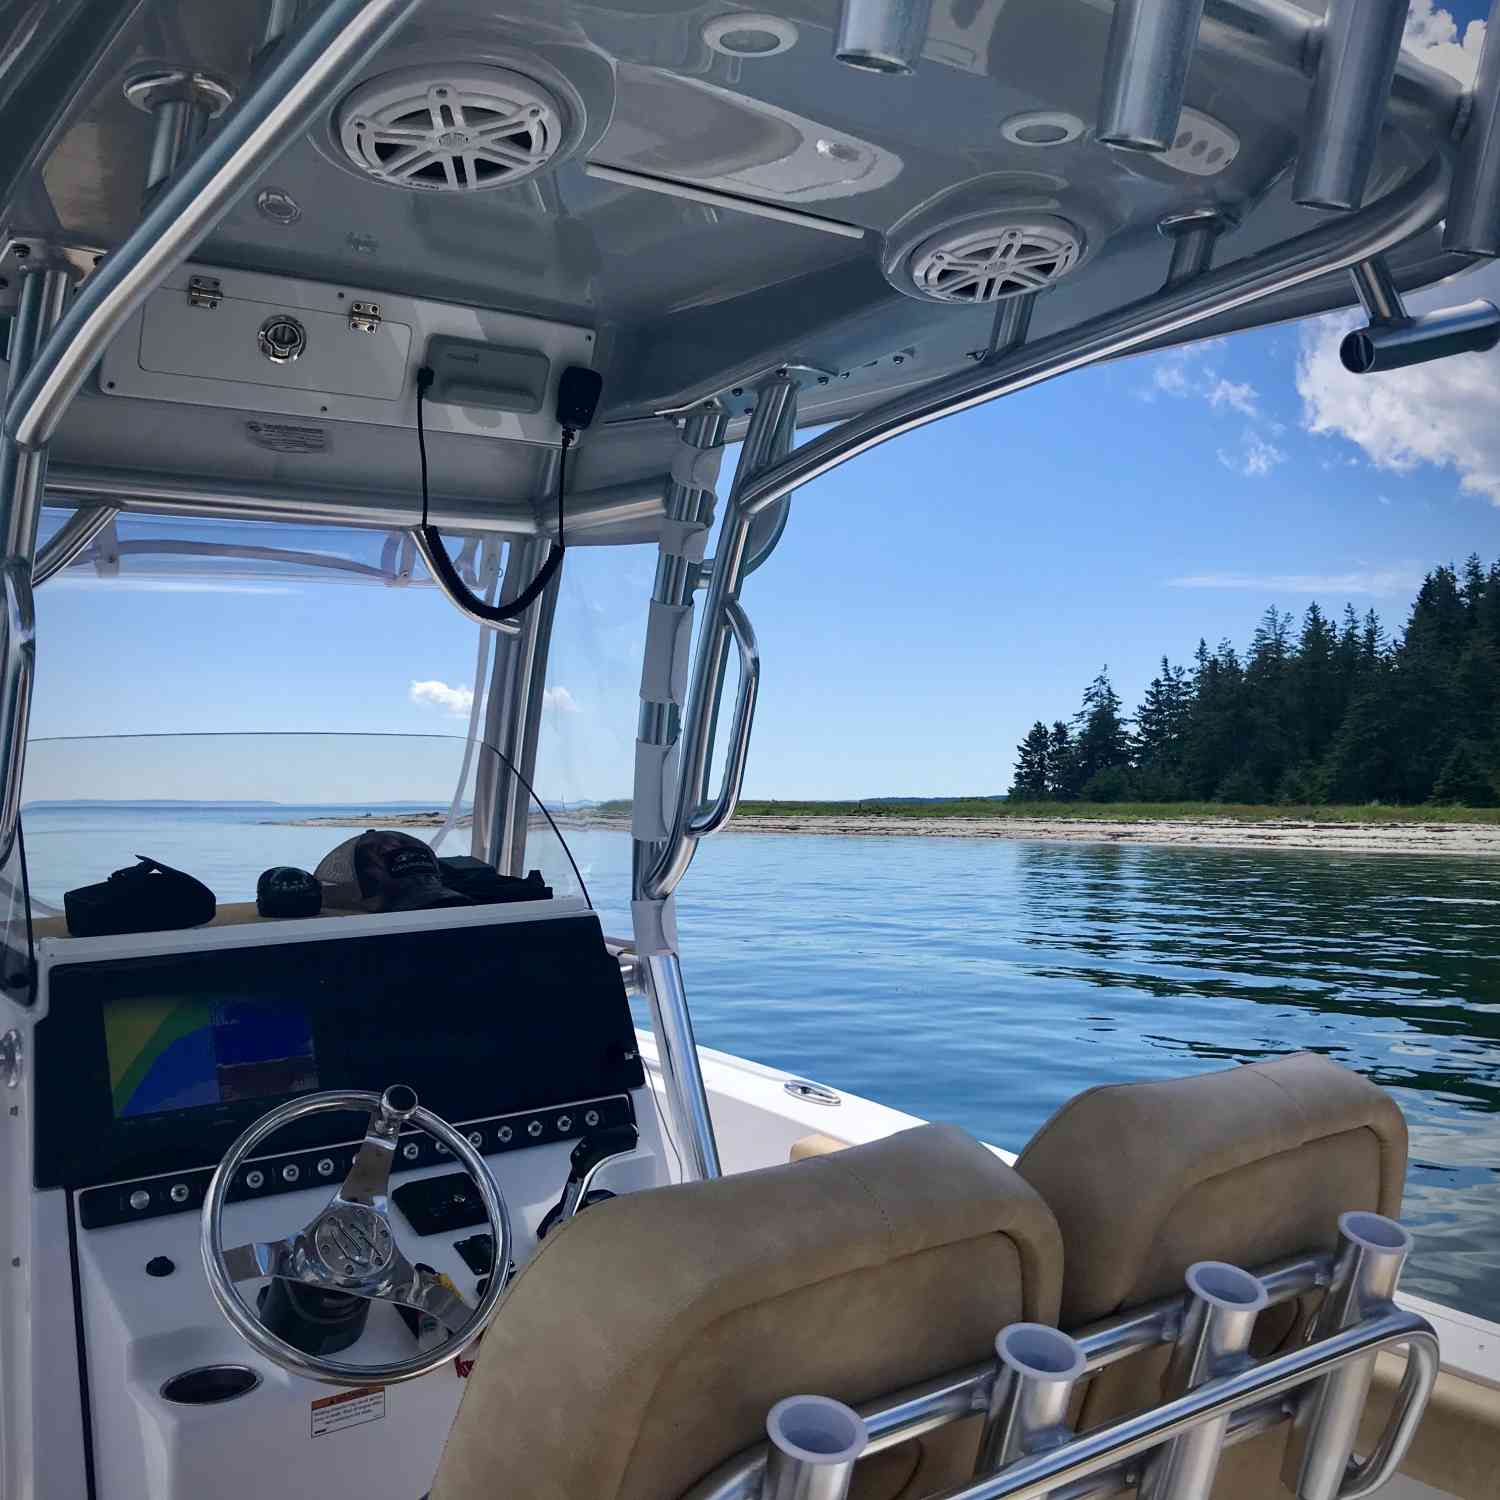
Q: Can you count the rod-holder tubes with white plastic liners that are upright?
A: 4